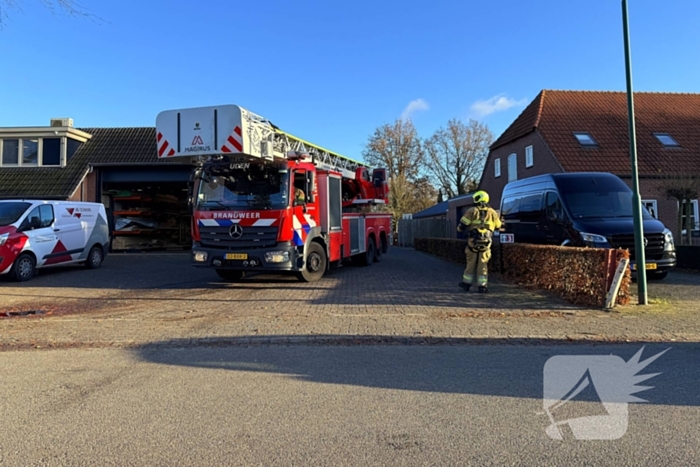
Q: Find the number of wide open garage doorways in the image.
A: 1